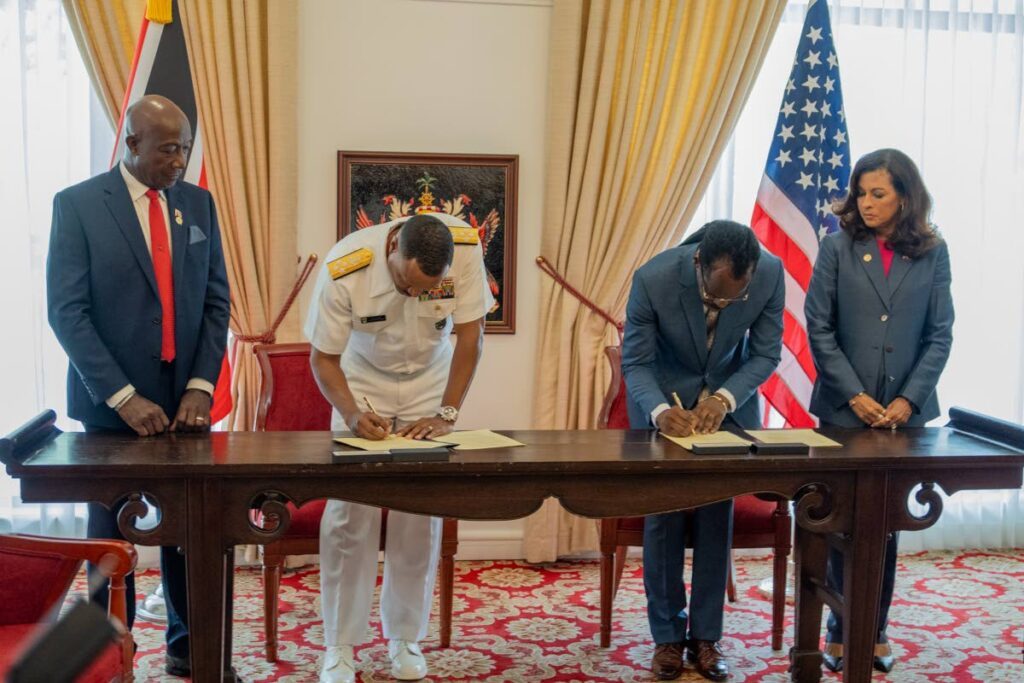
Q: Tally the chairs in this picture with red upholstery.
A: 3